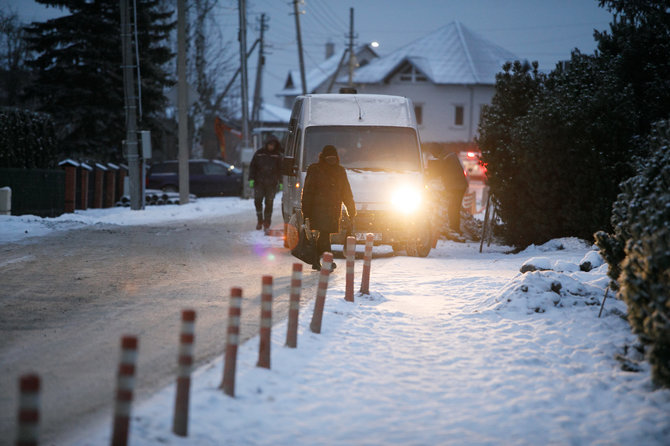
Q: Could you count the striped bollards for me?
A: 9